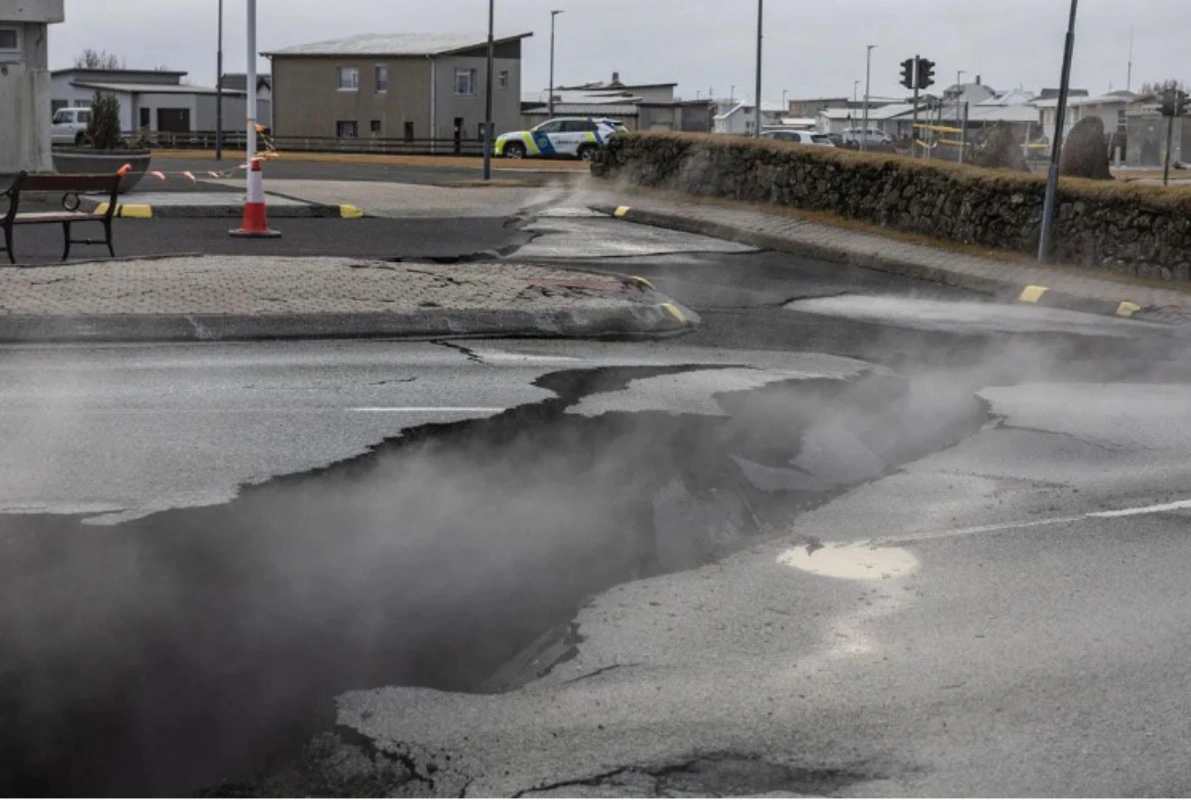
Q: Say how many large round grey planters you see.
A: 1